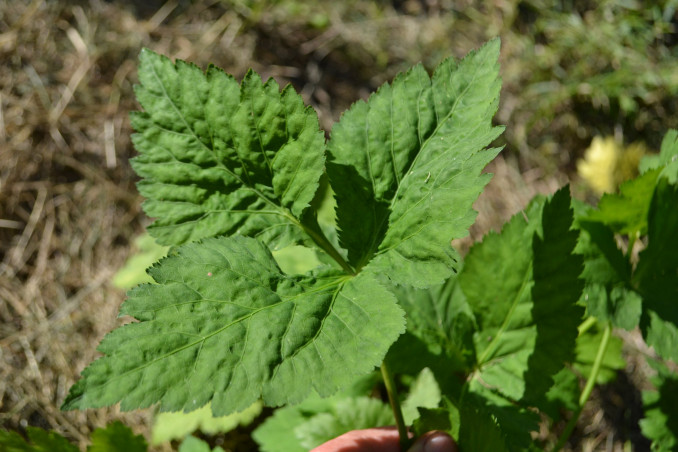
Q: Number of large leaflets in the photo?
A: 3